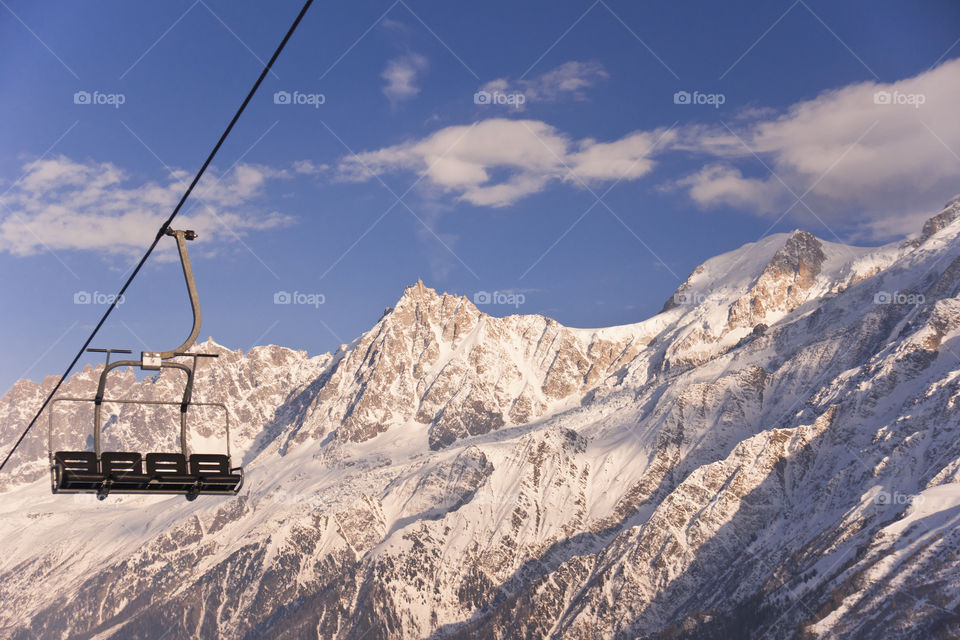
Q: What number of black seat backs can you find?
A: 4